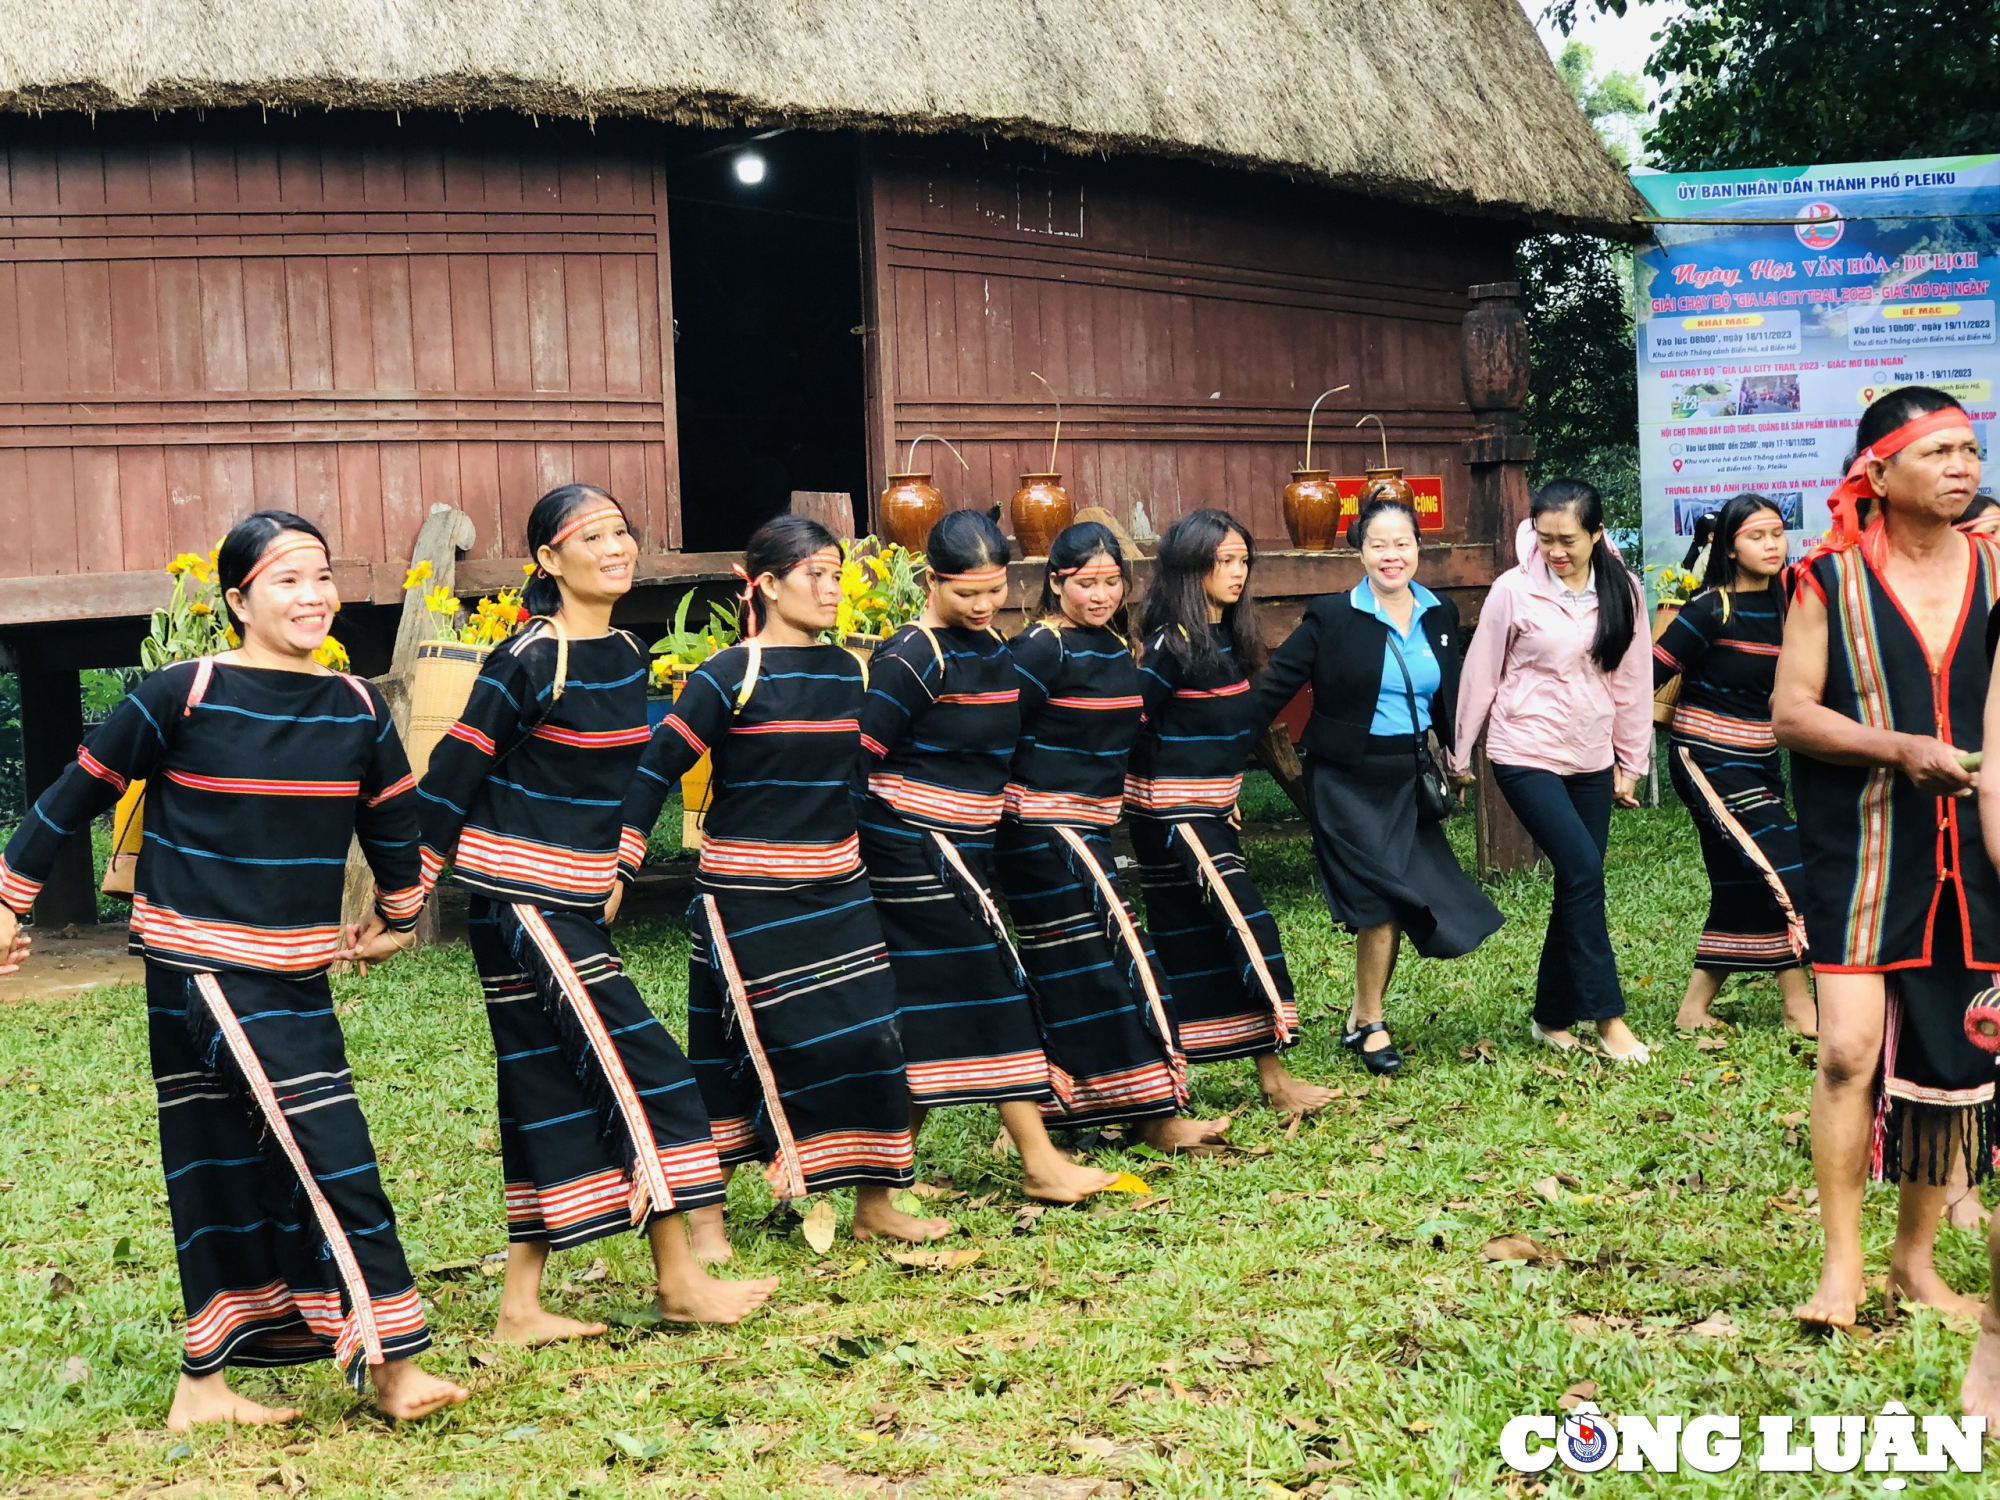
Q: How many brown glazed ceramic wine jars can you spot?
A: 4